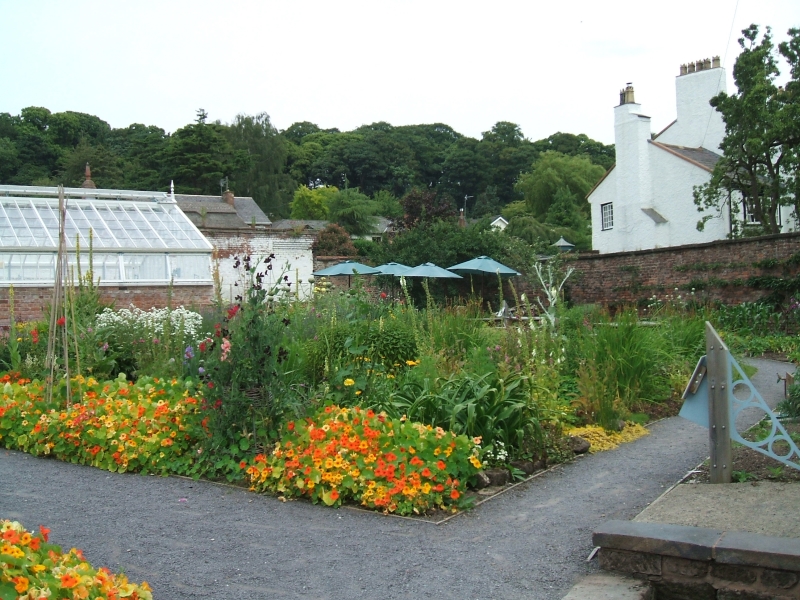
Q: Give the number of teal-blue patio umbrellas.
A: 4